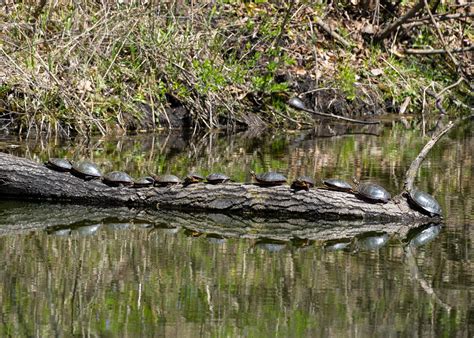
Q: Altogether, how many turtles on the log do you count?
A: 12